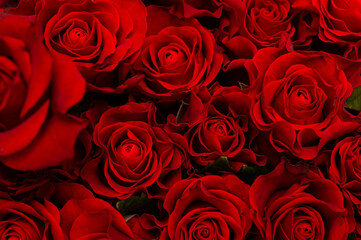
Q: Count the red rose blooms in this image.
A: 13